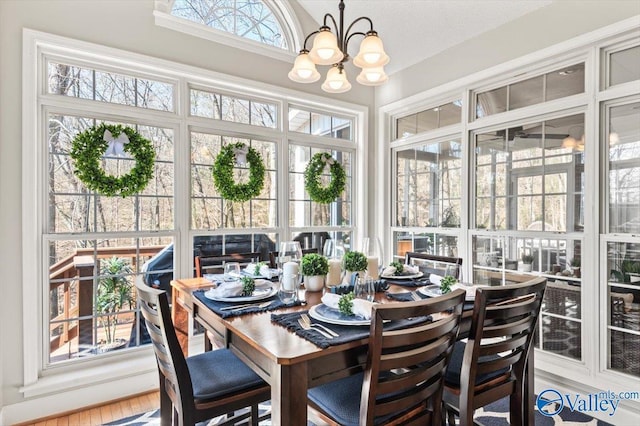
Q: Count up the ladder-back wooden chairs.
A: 6